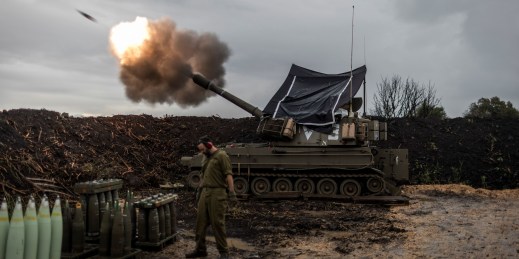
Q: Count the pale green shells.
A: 5